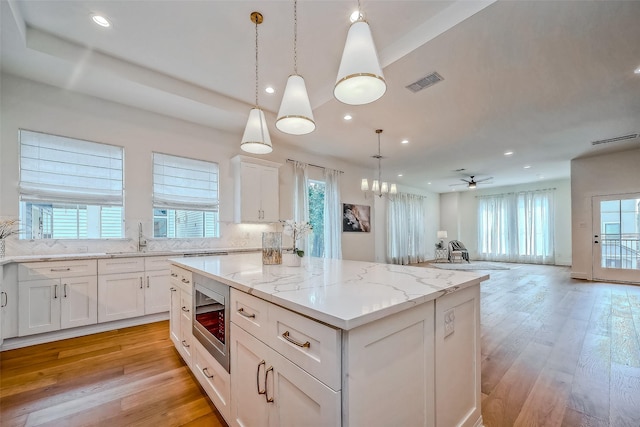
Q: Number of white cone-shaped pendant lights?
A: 3